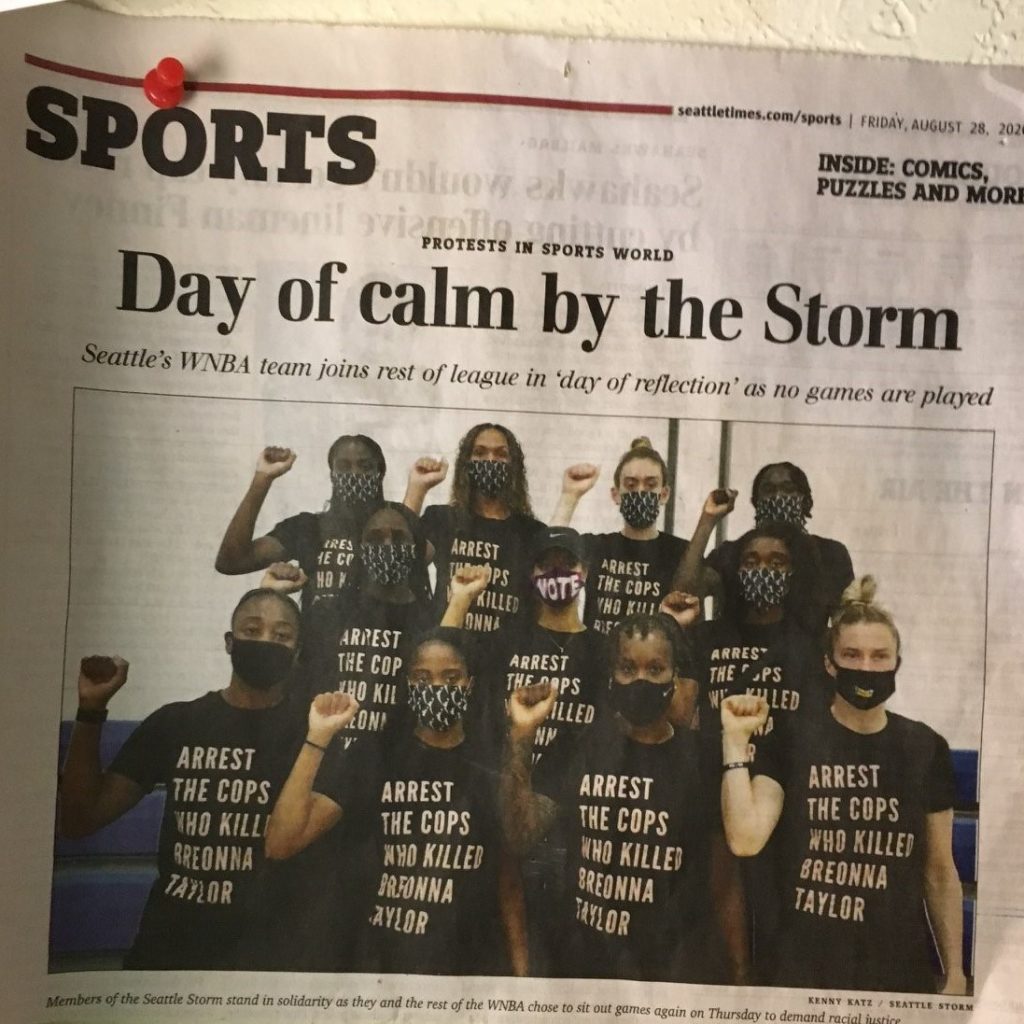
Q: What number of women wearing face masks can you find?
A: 11